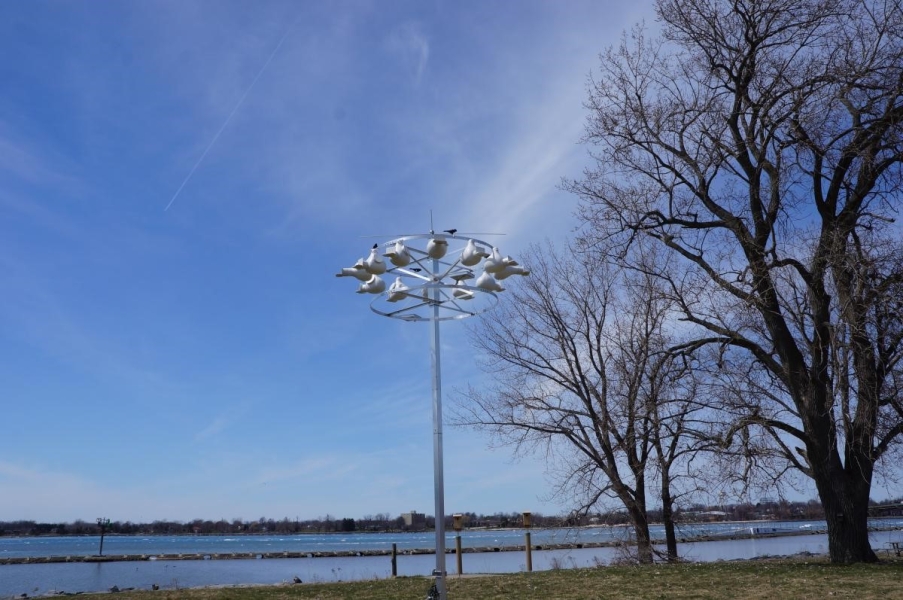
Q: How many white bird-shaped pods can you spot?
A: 12